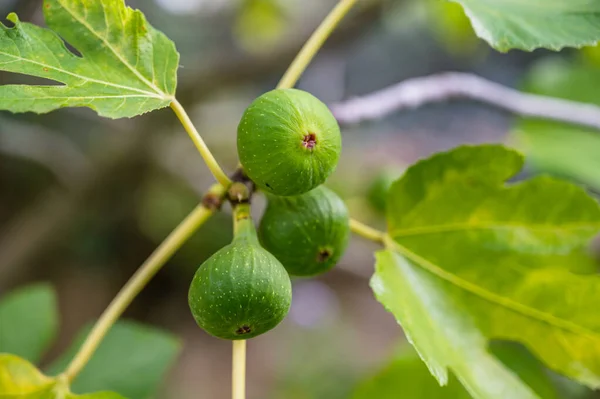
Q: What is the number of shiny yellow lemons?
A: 0